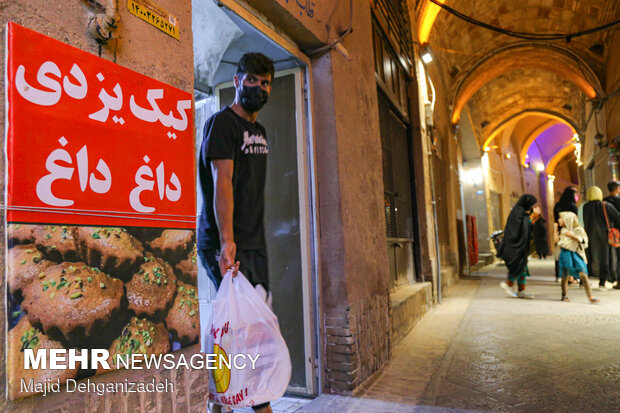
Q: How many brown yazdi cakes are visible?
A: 11